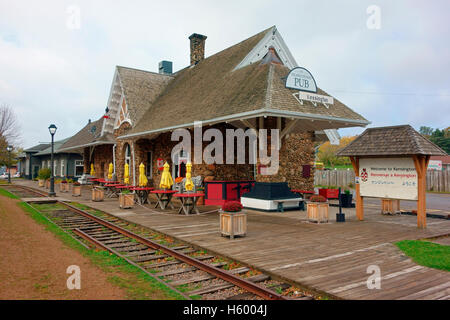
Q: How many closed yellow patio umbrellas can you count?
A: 6